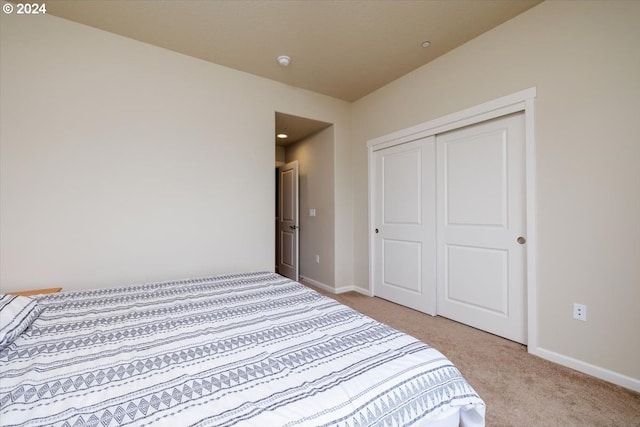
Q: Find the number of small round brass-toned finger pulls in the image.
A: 2